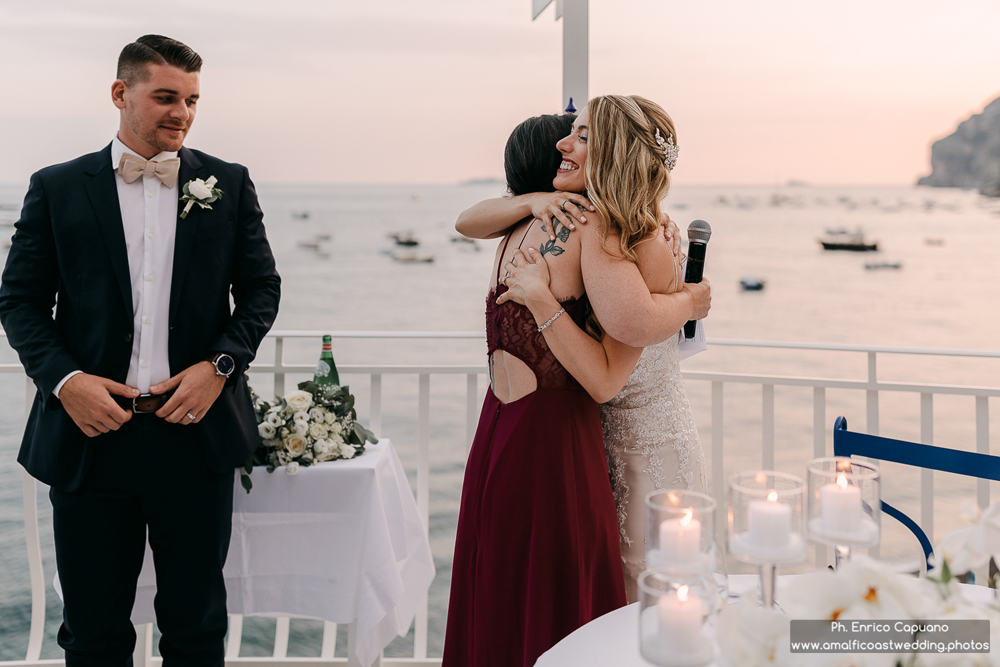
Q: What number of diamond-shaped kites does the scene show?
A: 0